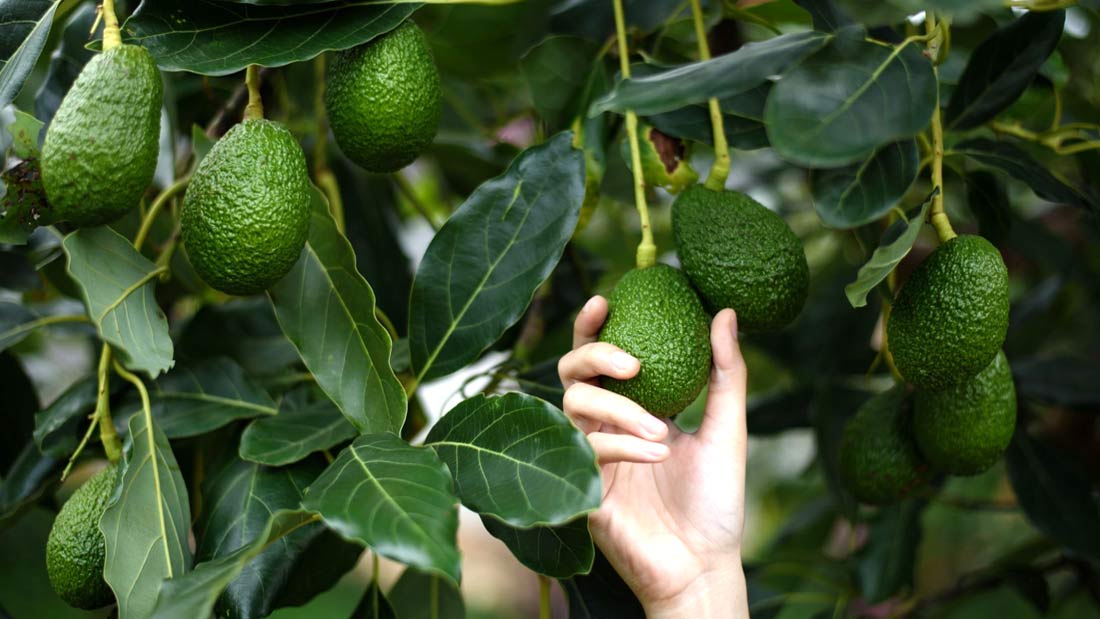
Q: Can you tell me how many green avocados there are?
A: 9